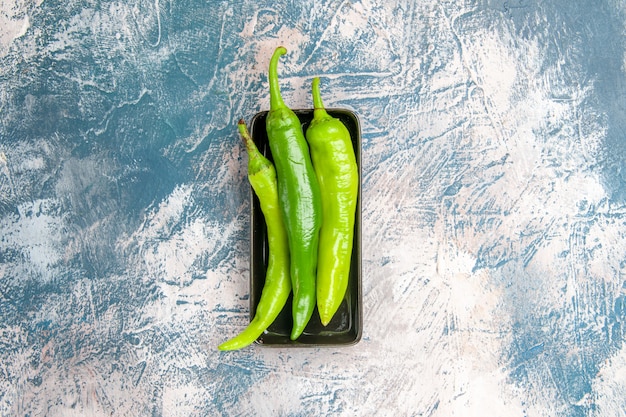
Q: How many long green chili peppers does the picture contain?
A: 3